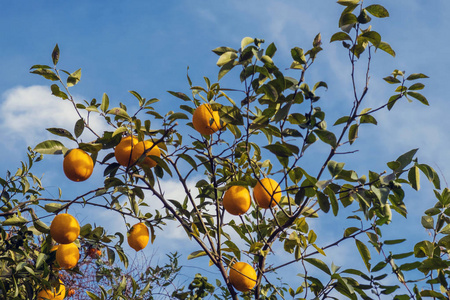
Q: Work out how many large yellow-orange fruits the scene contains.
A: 11